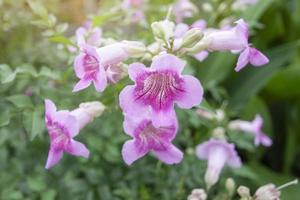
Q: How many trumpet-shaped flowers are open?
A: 7